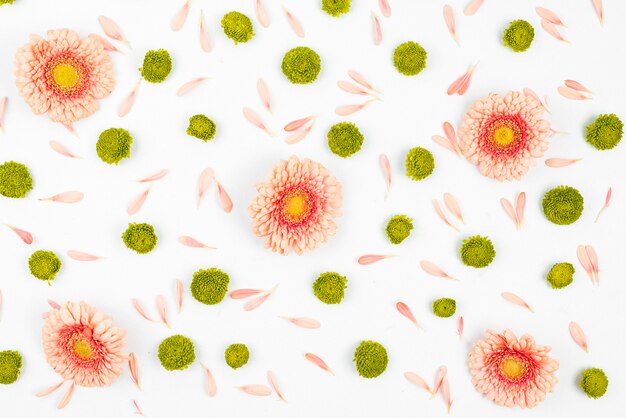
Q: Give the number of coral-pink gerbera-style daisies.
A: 5